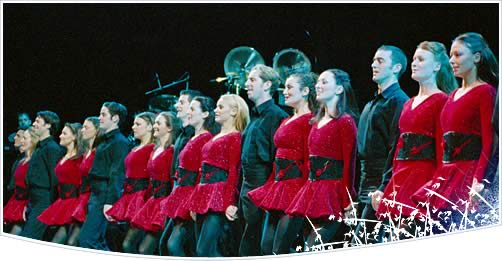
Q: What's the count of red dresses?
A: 11